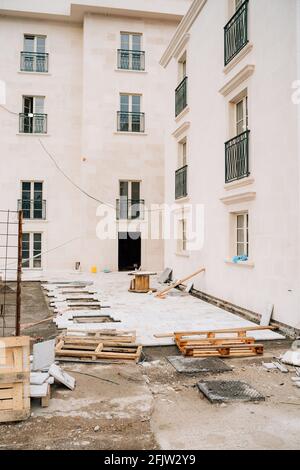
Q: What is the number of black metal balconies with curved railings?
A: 10